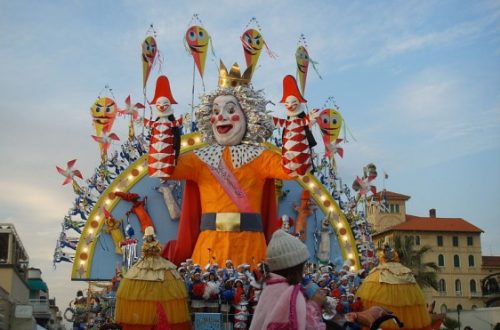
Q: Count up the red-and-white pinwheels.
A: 5